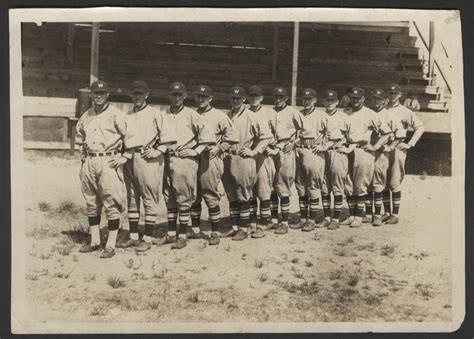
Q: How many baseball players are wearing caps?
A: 12